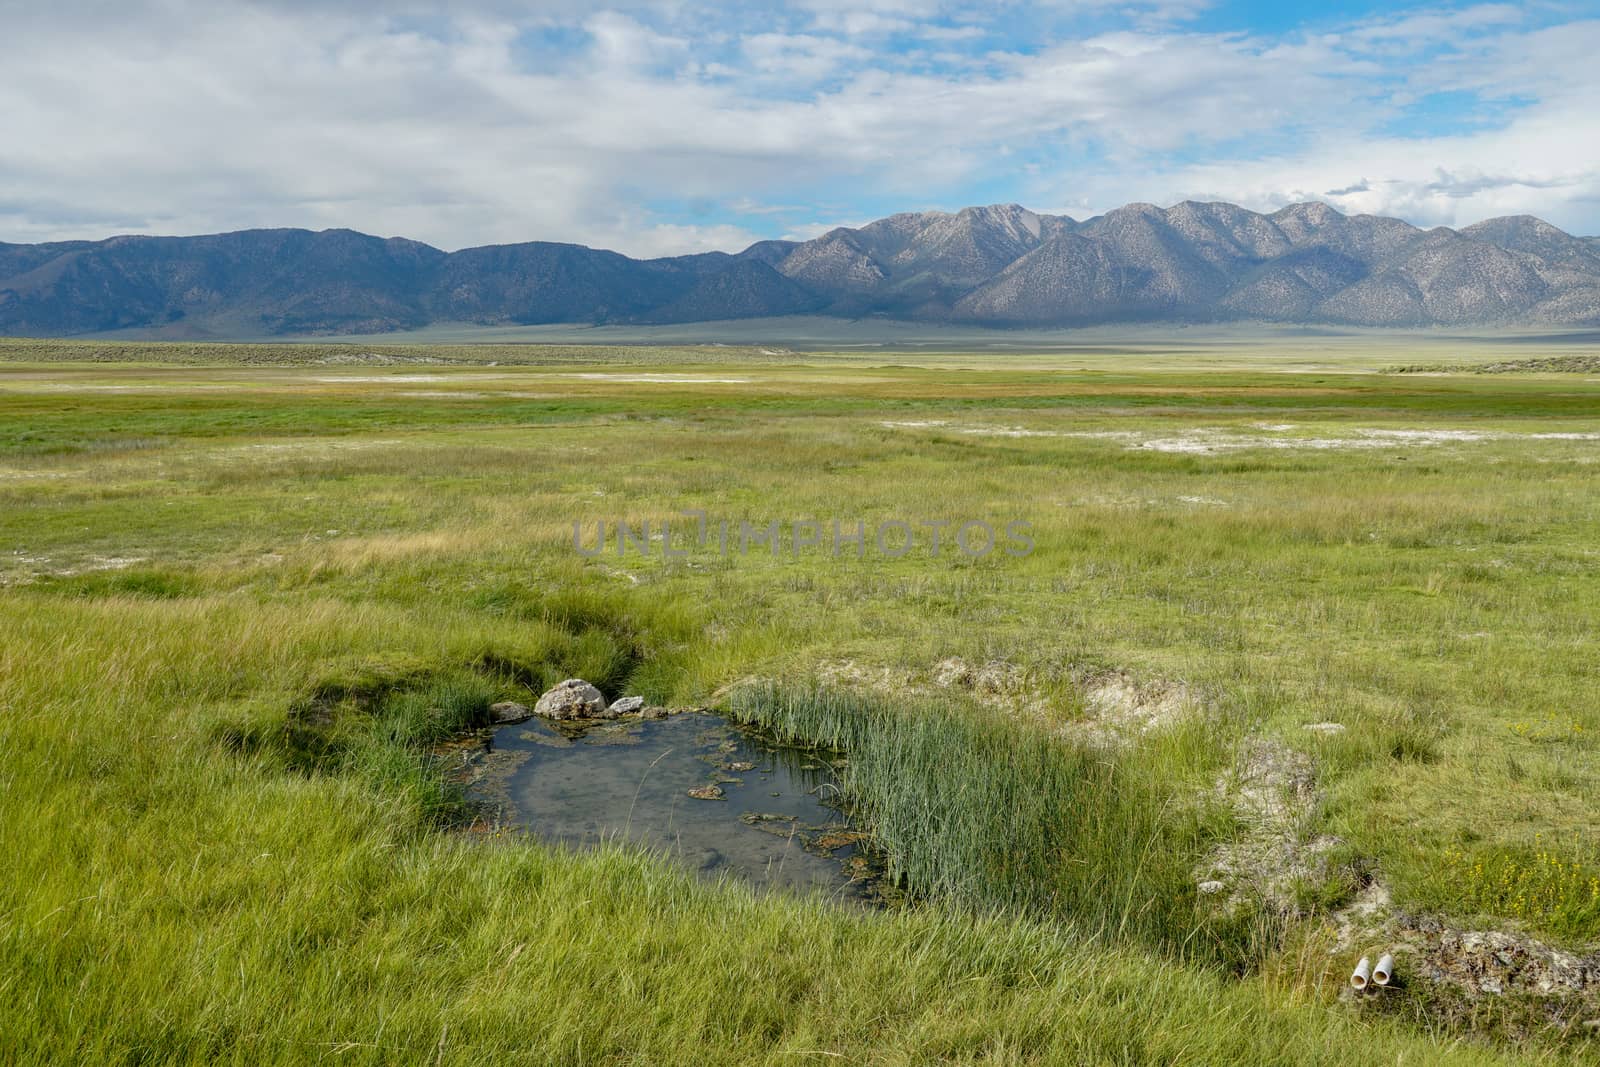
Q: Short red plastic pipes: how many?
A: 0